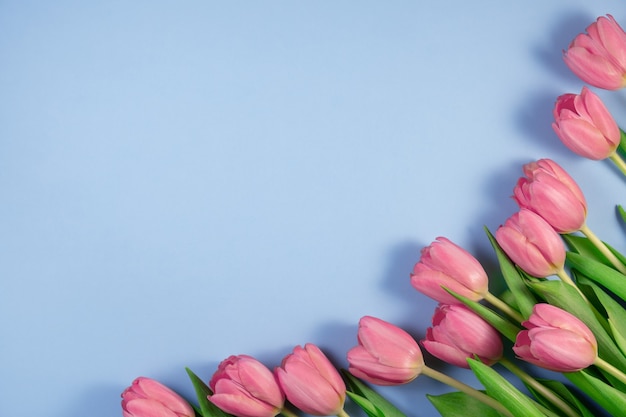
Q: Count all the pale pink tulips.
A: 11